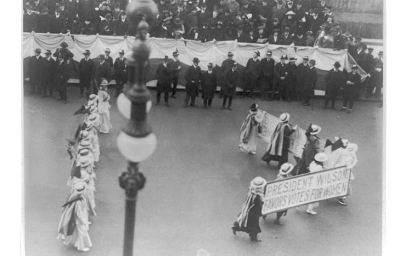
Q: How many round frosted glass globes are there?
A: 2